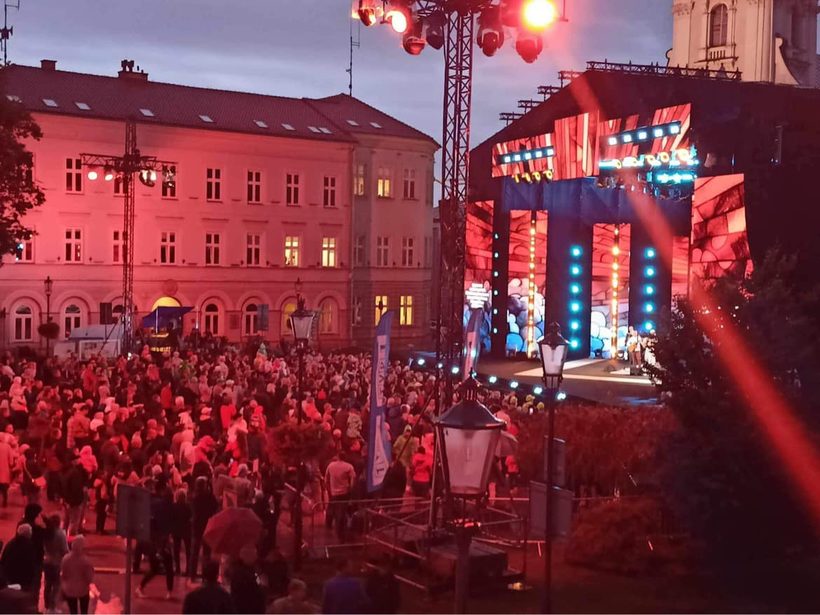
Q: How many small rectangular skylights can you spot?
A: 11